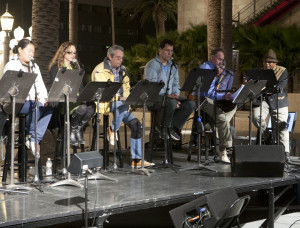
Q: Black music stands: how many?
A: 7